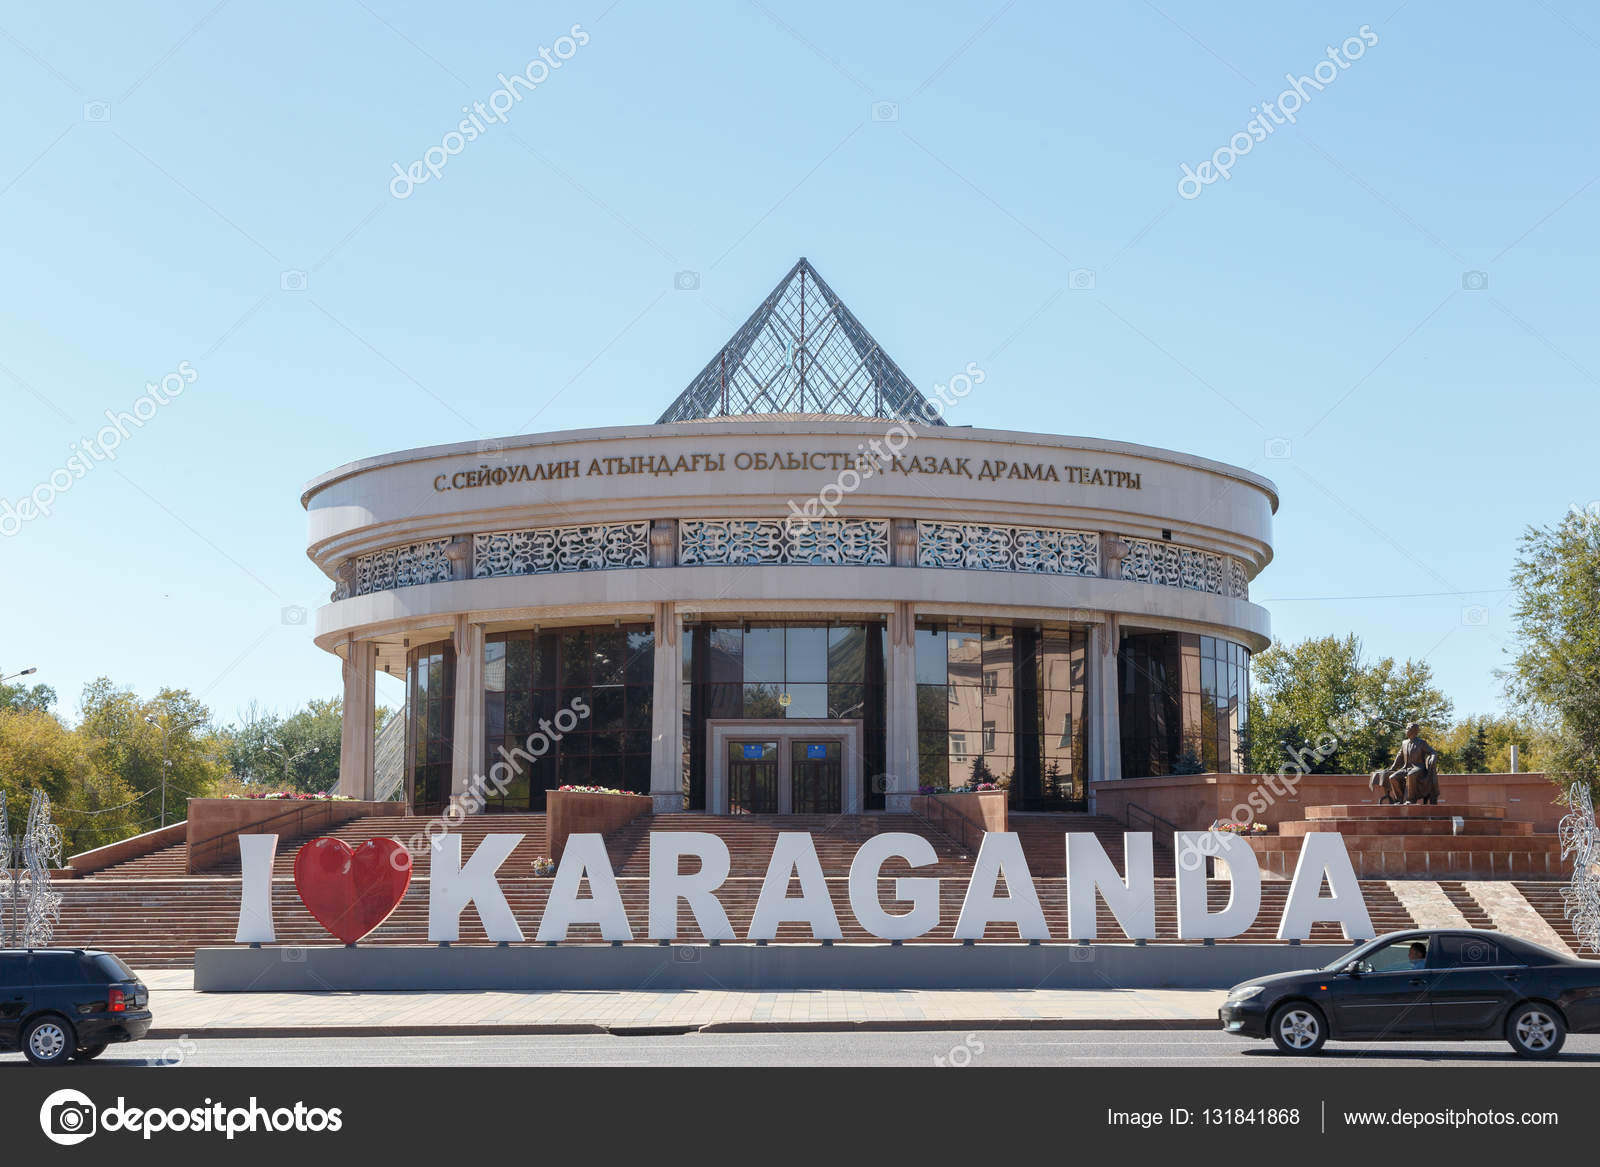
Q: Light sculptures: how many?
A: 2